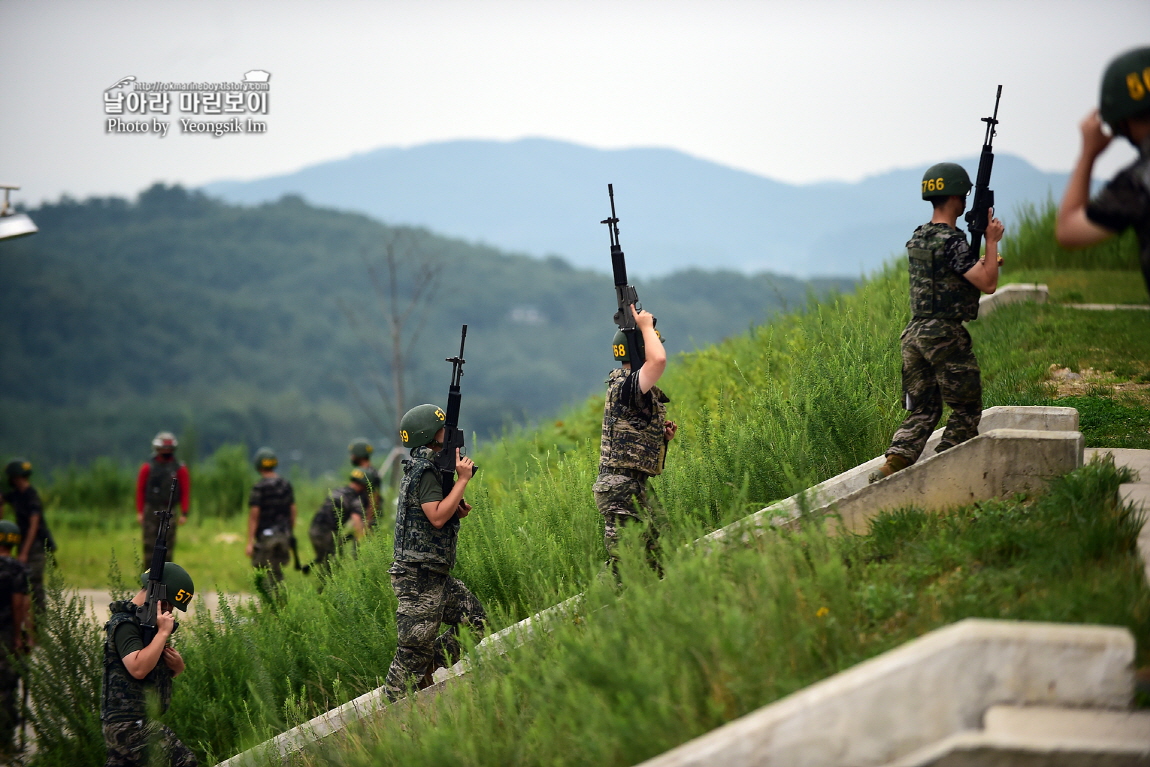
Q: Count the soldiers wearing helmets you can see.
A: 11